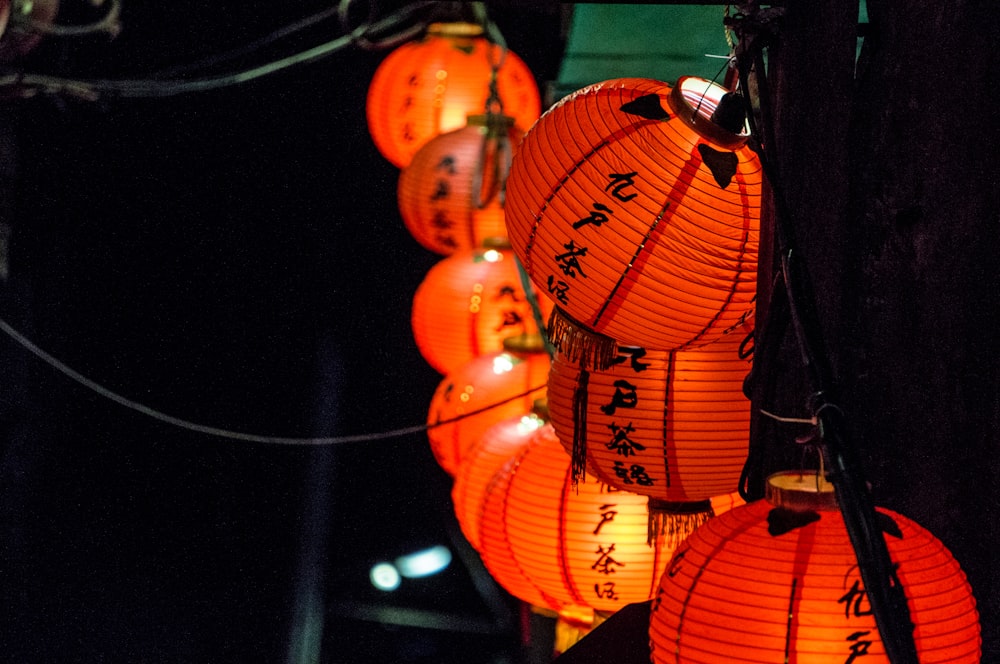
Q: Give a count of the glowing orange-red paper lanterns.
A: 9